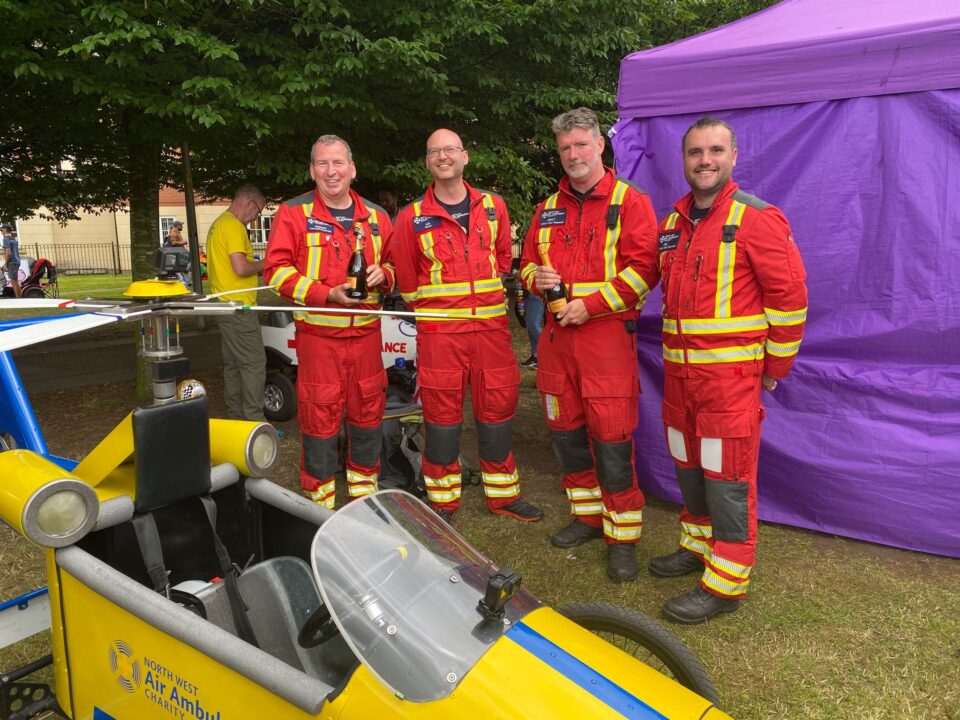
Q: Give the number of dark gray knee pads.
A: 8